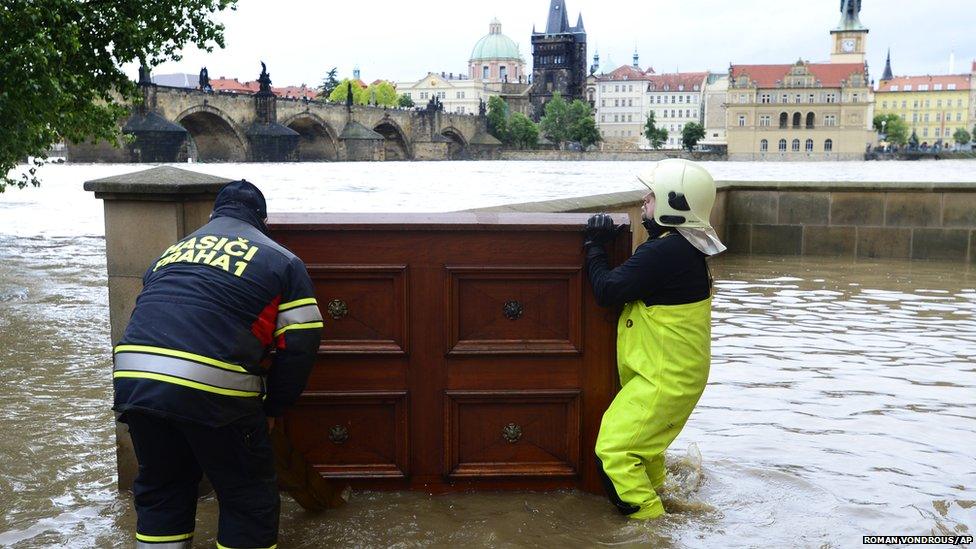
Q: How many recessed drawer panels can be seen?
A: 4